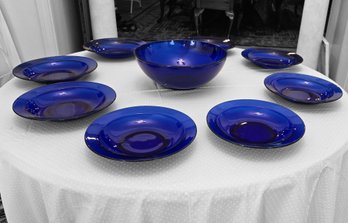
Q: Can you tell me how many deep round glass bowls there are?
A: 1